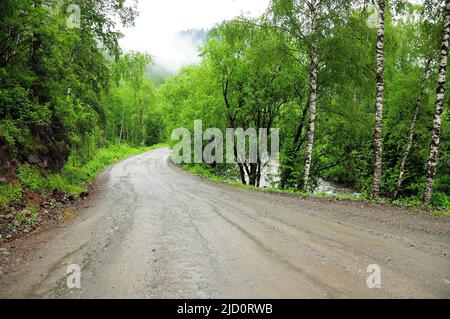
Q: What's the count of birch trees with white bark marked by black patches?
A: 4